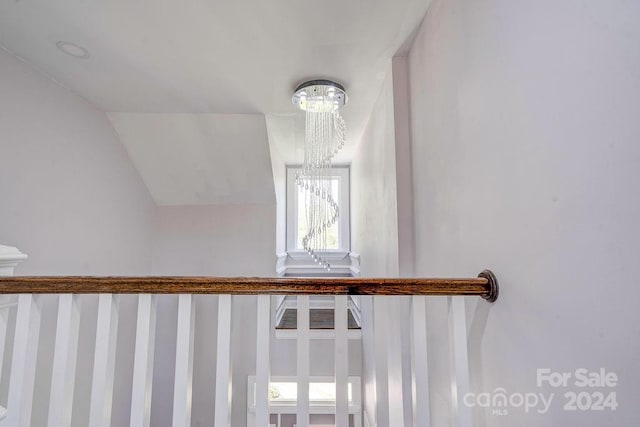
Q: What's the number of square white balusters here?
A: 12